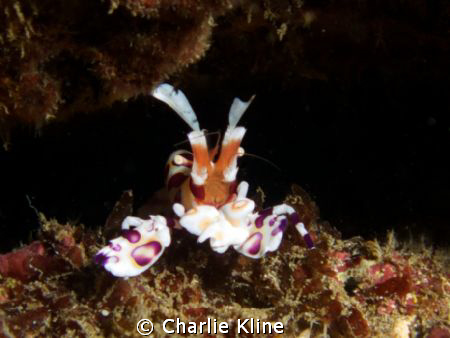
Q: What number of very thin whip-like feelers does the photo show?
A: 2